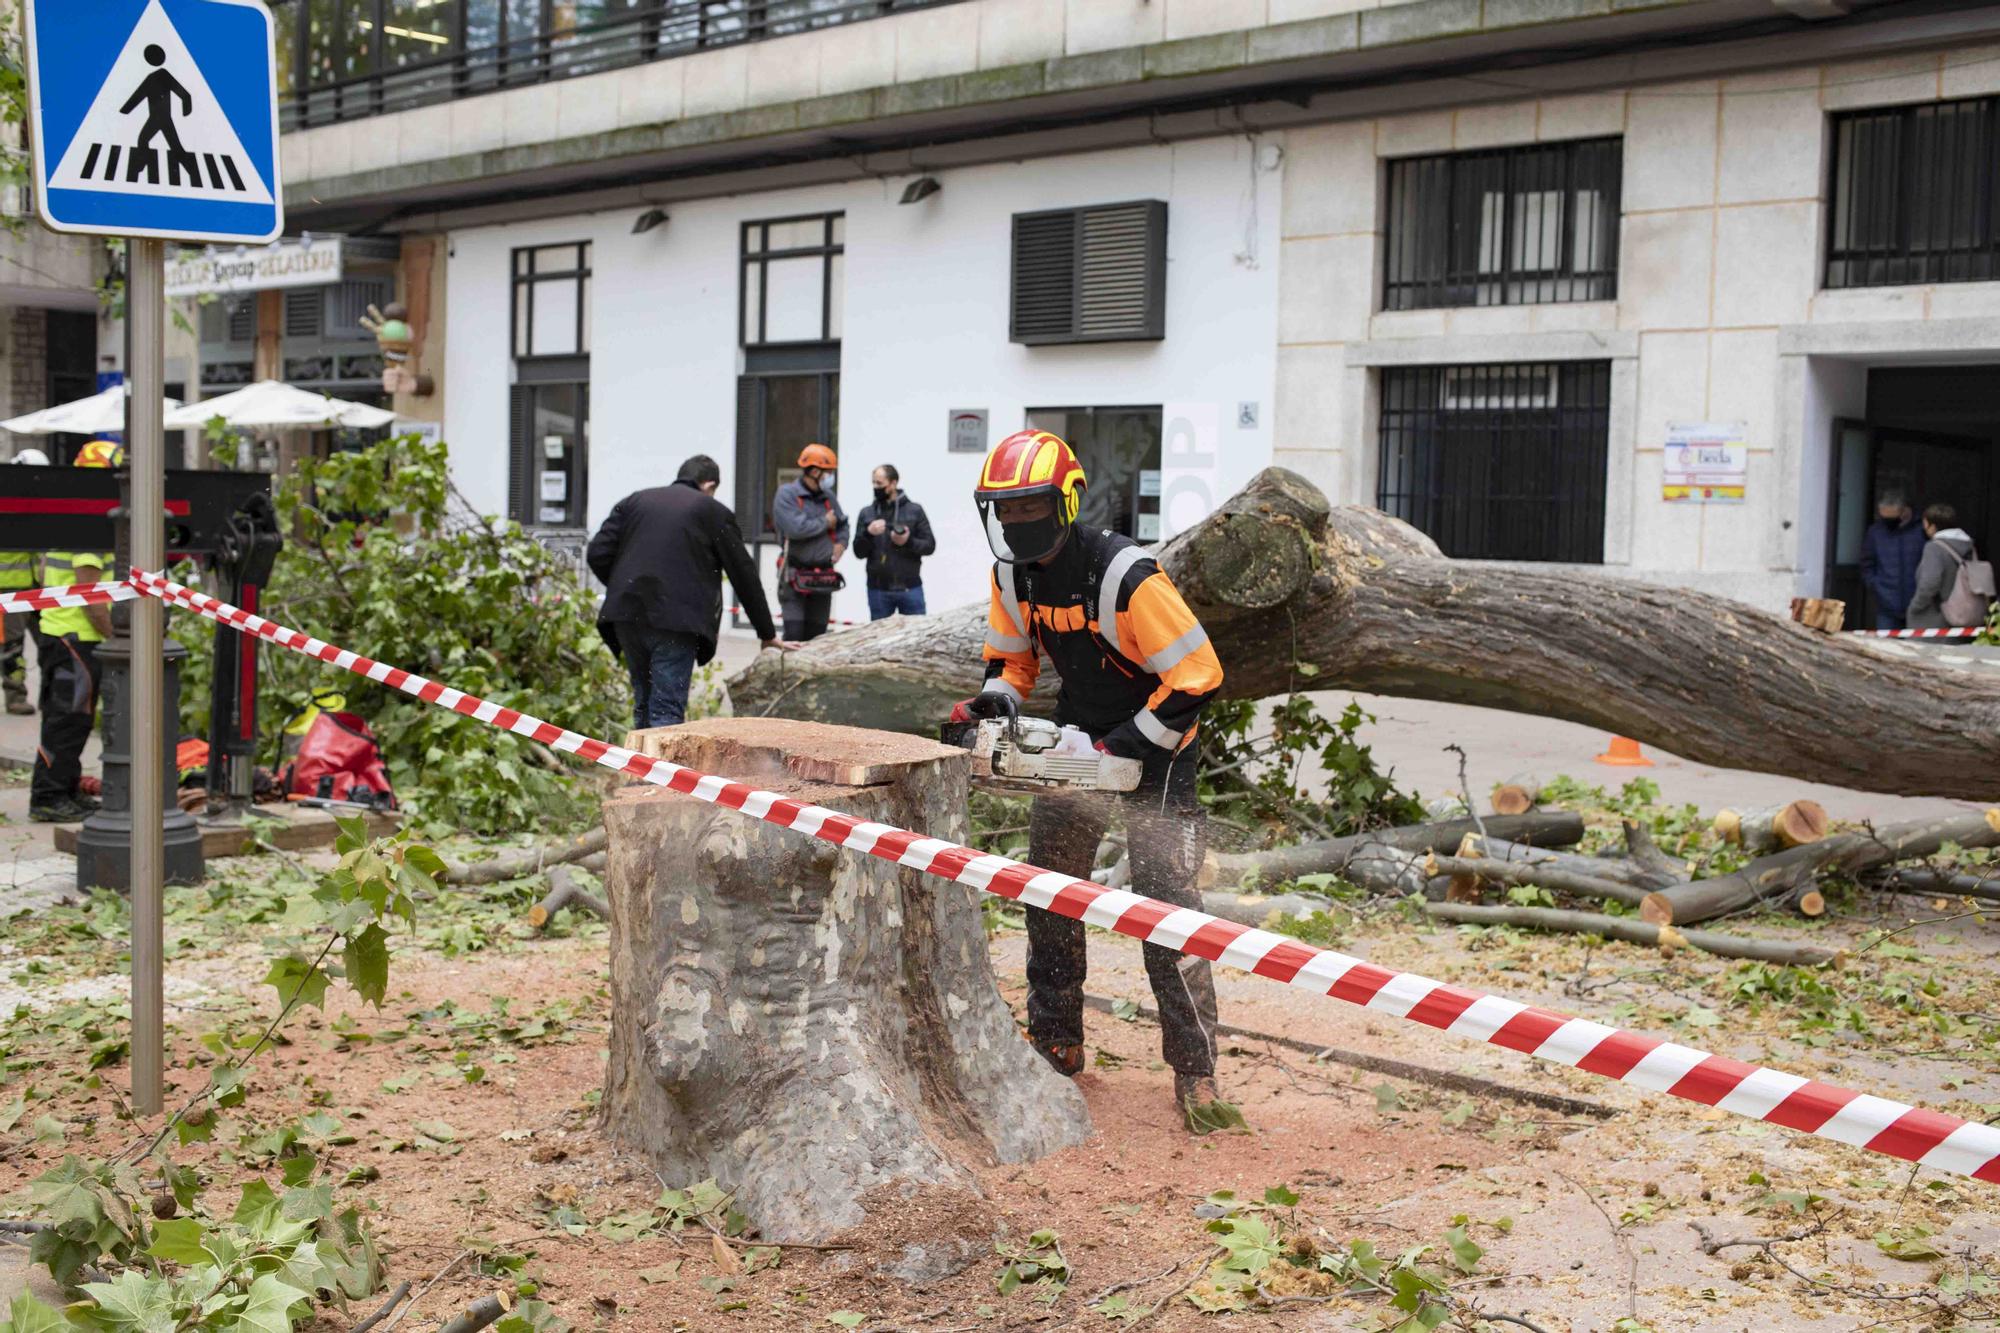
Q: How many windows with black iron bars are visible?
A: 3